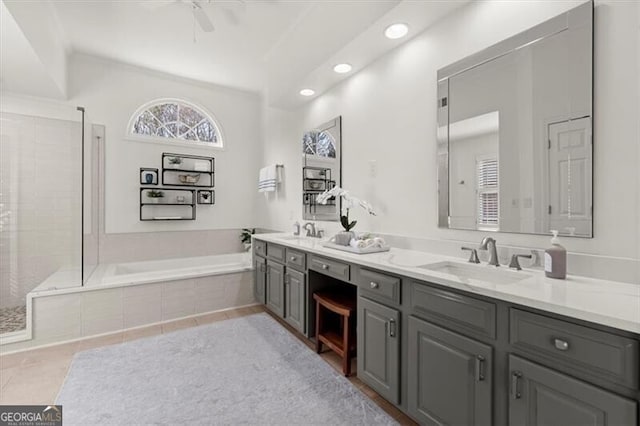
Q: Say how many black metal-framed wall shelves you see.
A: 4